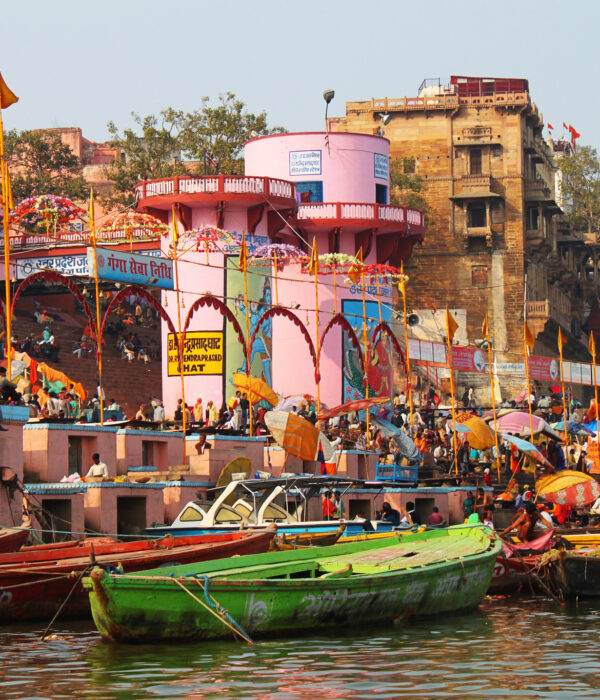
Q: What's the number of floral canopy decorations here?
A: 6